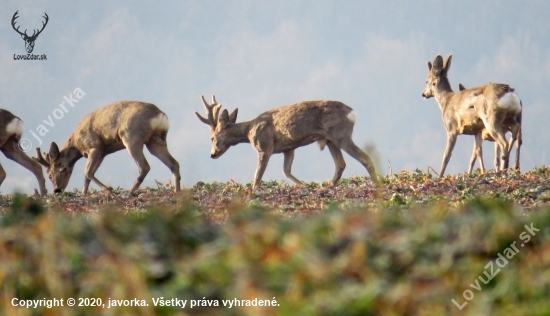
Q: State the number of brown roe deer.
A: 5